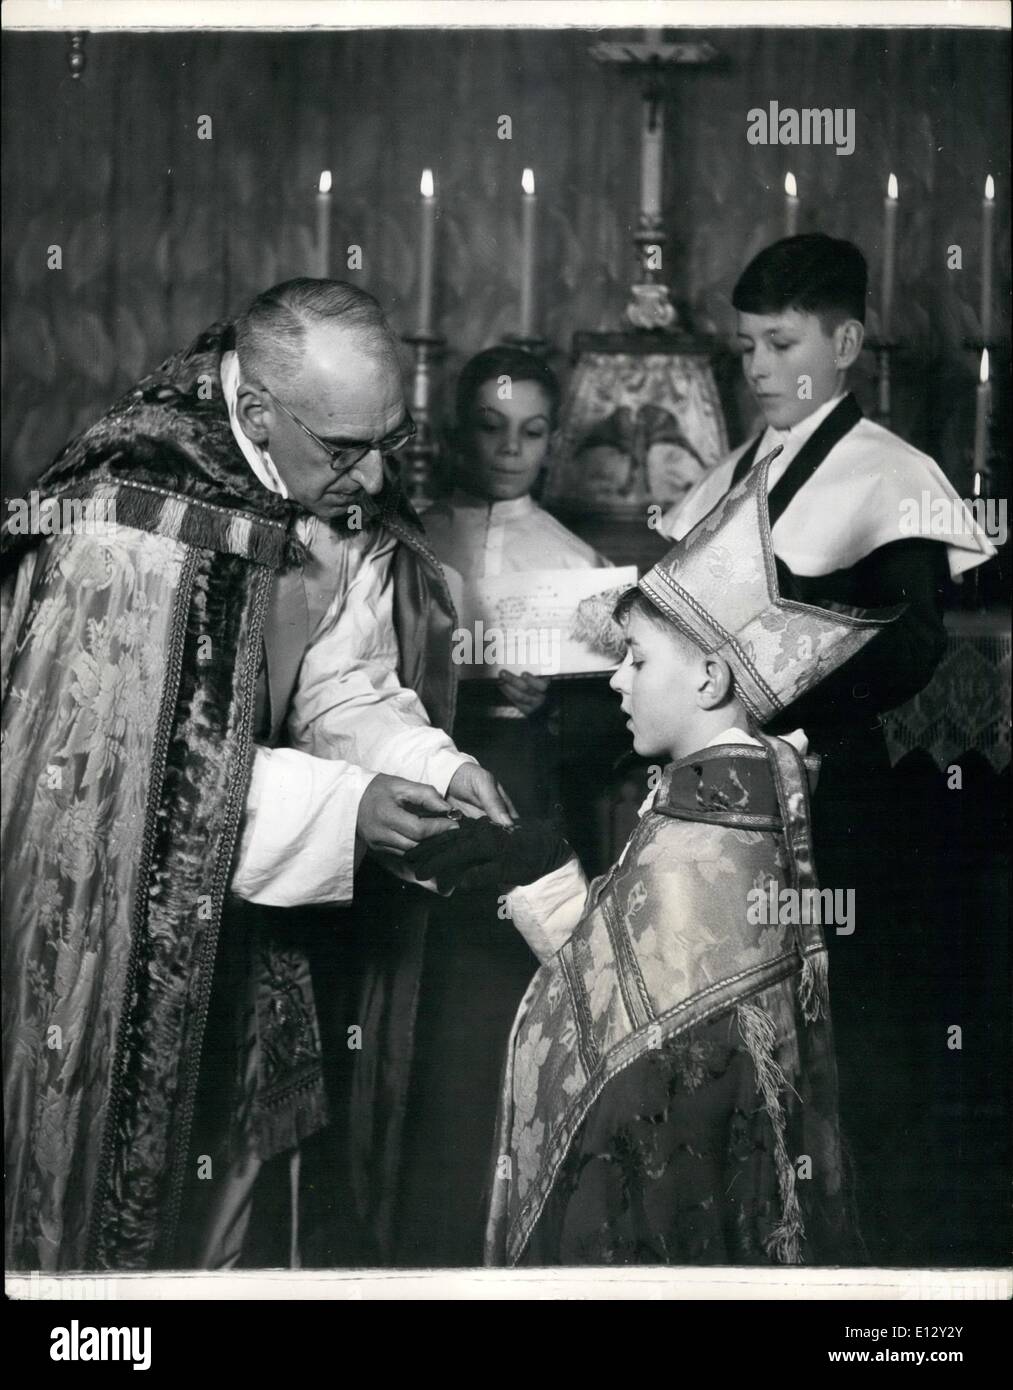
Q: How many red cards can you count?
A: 0